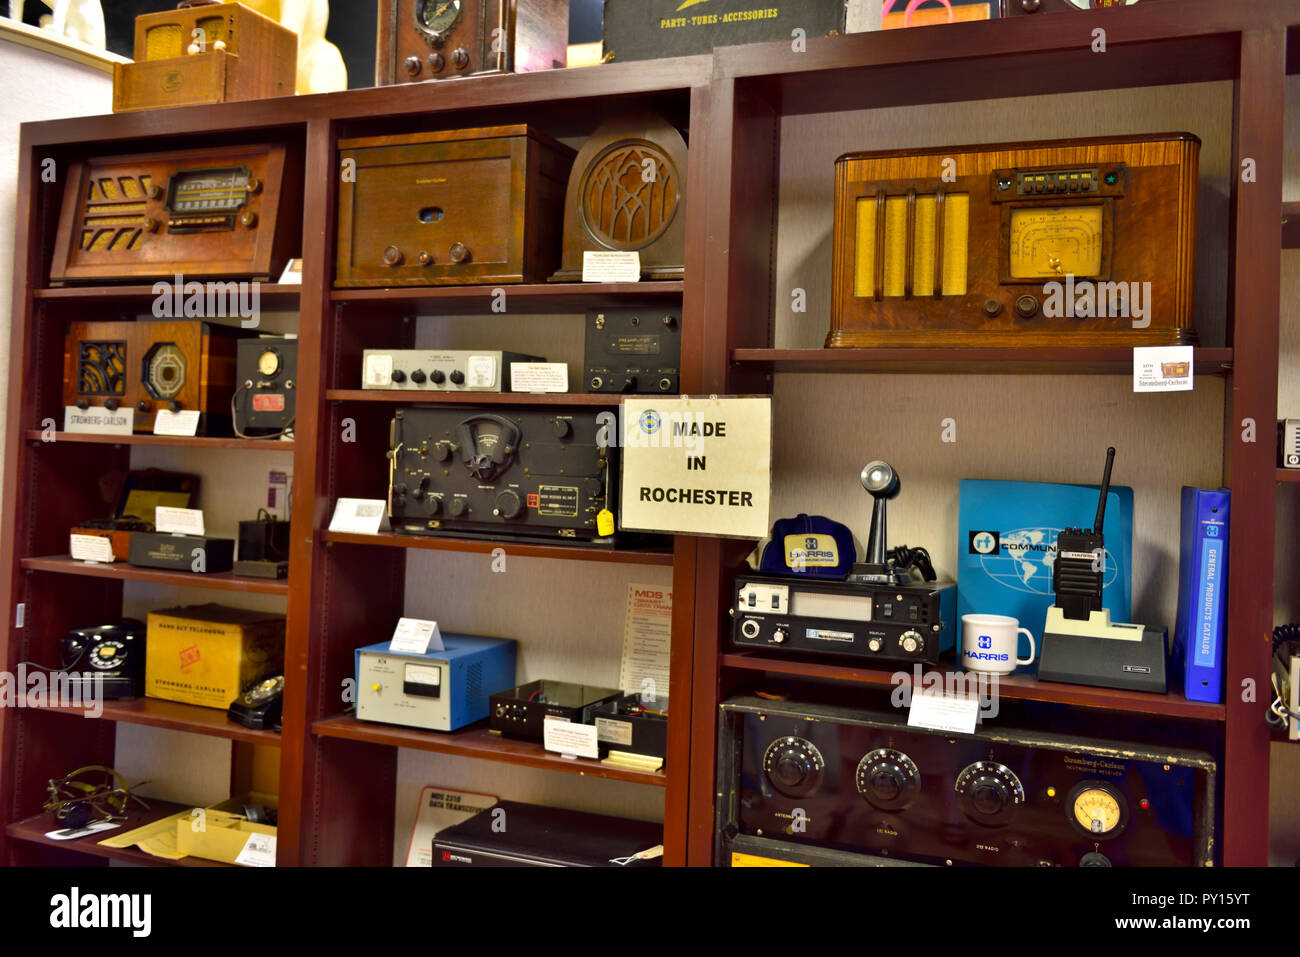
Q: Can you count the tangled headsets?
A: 1